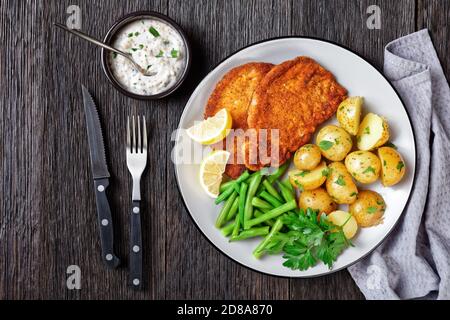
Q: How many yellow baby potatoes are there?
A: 11